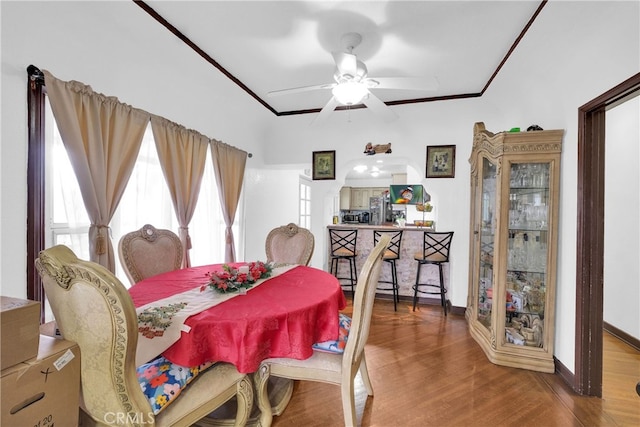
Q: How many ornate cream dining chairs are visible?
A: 4